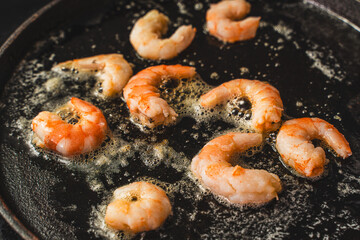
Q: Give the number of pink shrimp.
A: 9